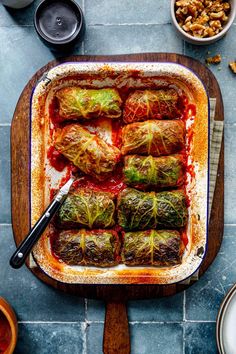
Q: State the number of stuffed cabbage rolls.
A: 9